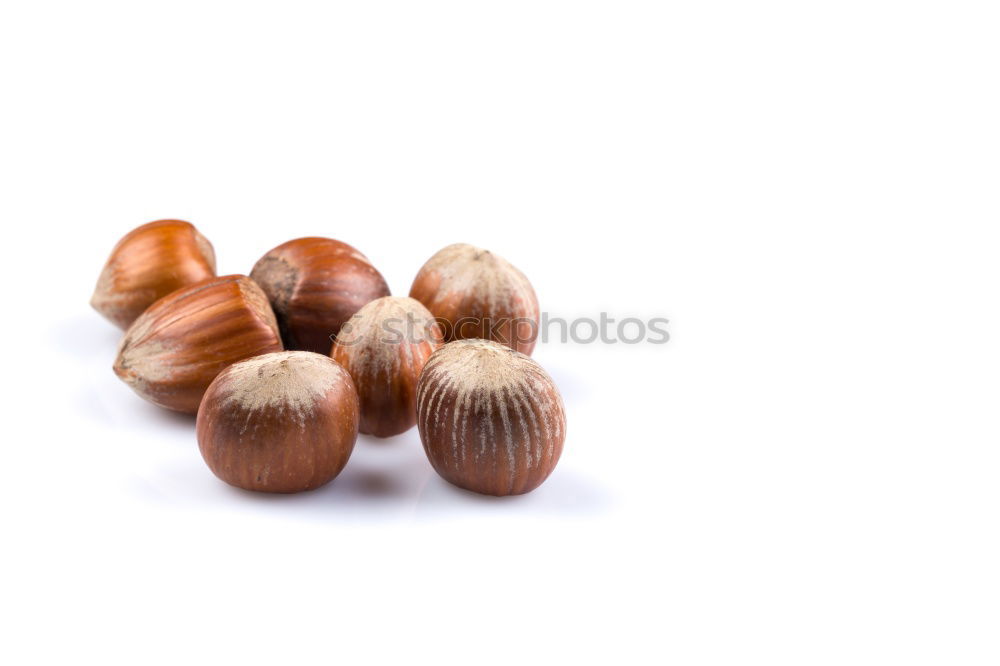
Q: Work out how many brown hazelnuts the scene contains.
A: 7